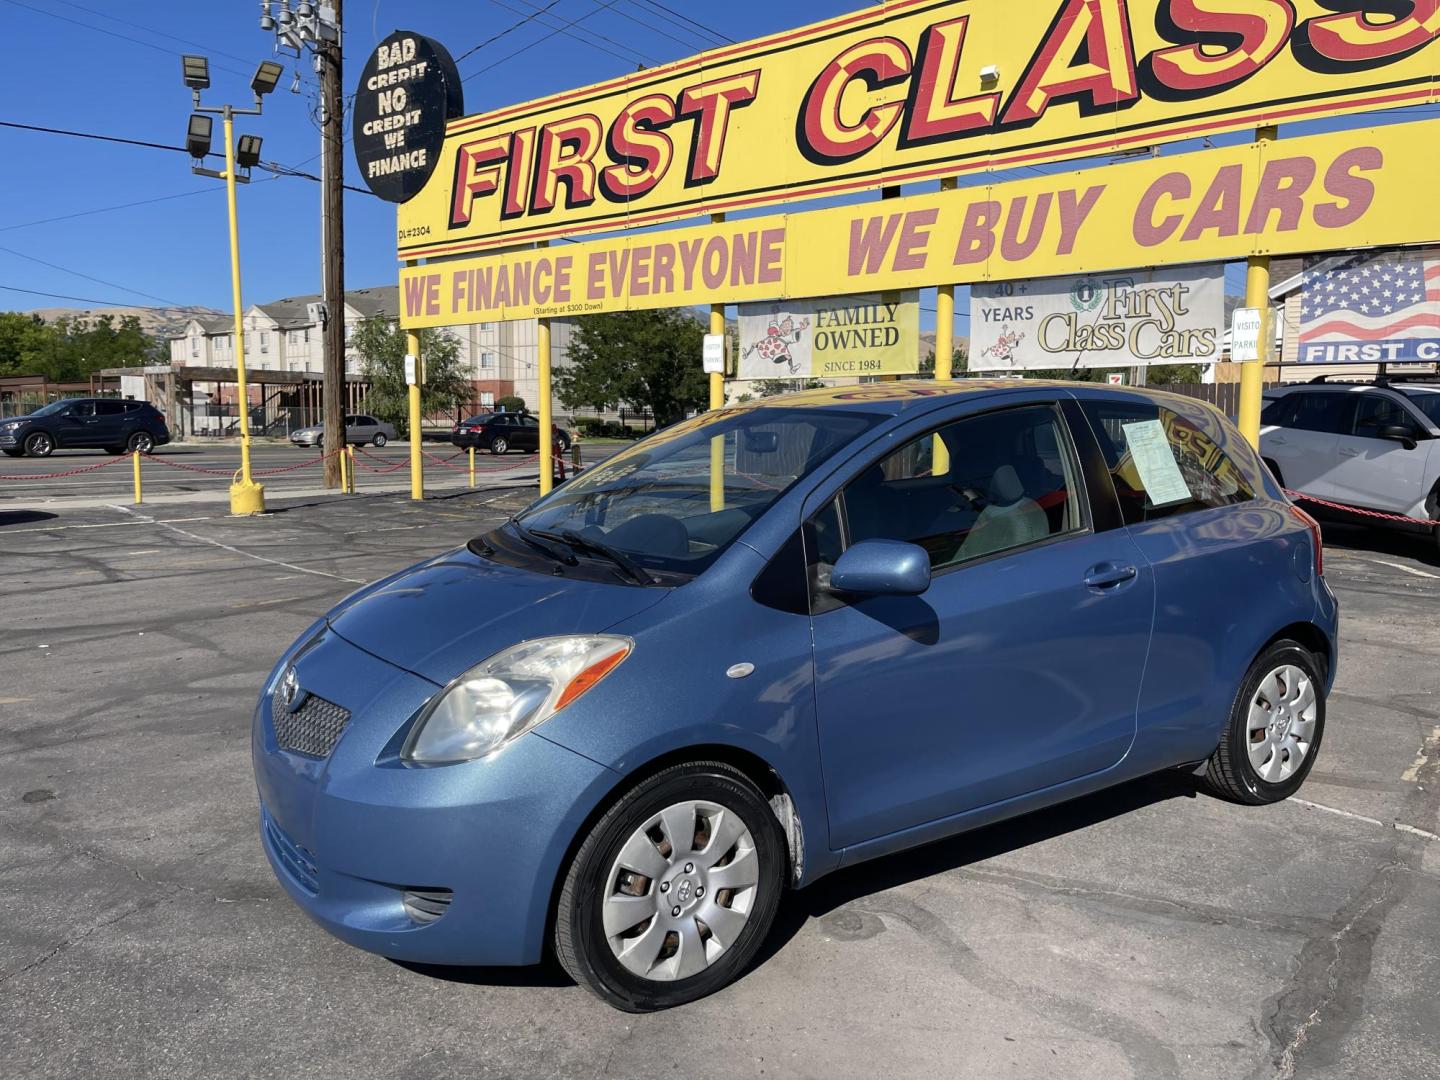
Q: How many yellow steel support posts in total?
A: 5